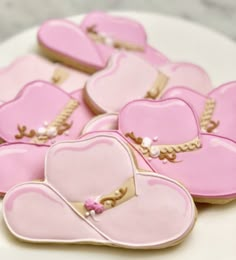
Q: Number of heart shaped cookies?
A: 0